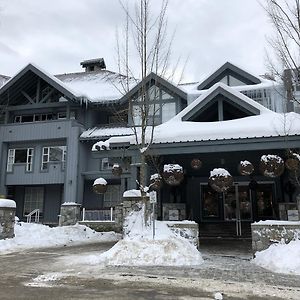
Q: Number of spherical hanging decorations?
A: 9